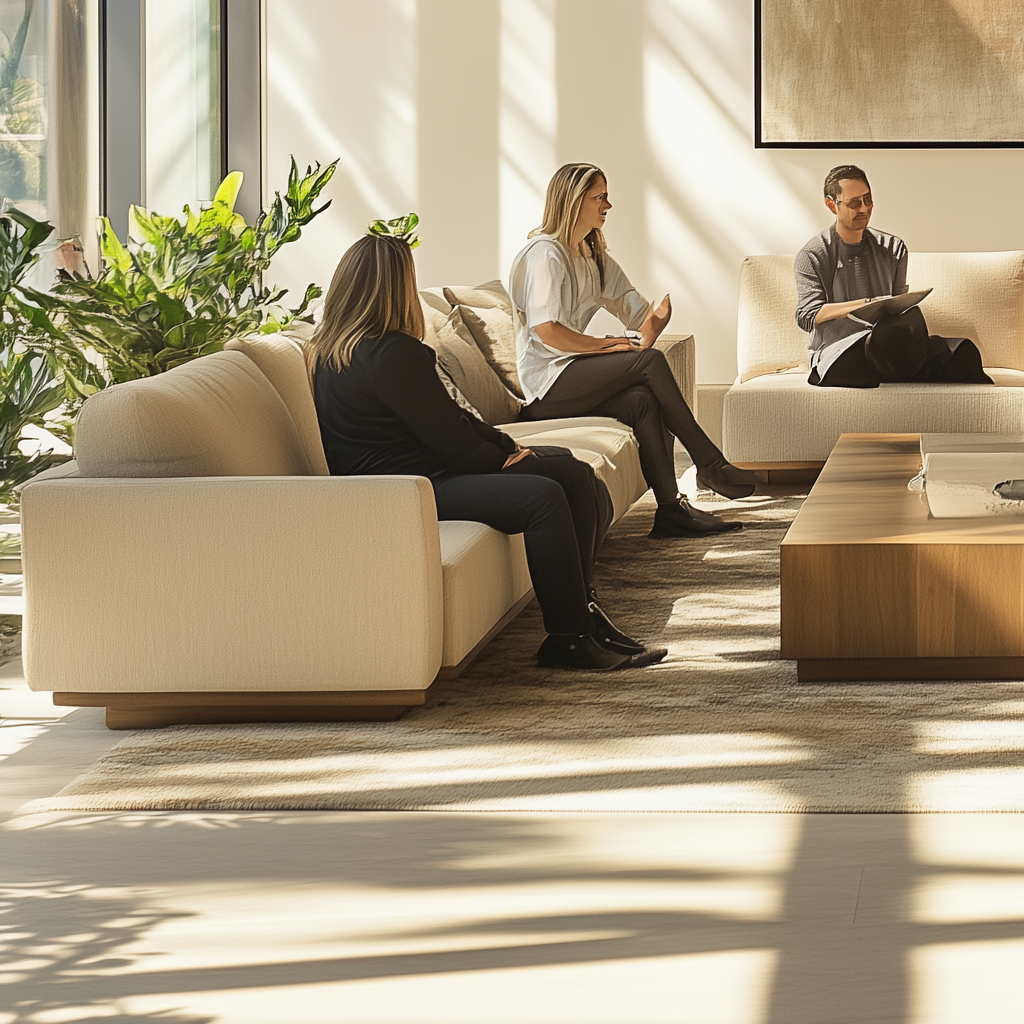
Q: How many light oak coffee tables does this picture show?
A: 1